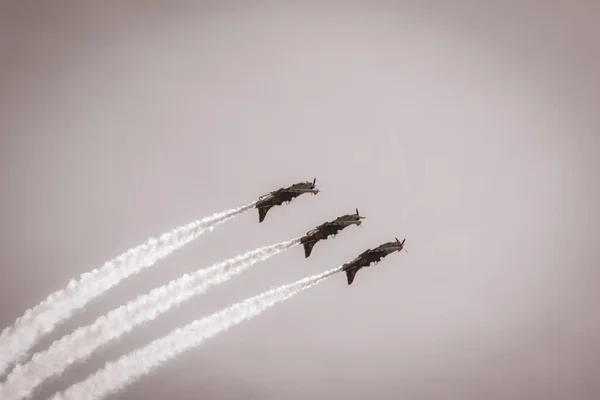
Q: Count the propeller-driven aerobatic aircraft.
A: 3